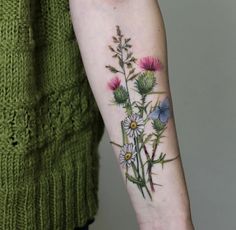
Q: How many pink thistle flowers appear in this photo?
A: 2